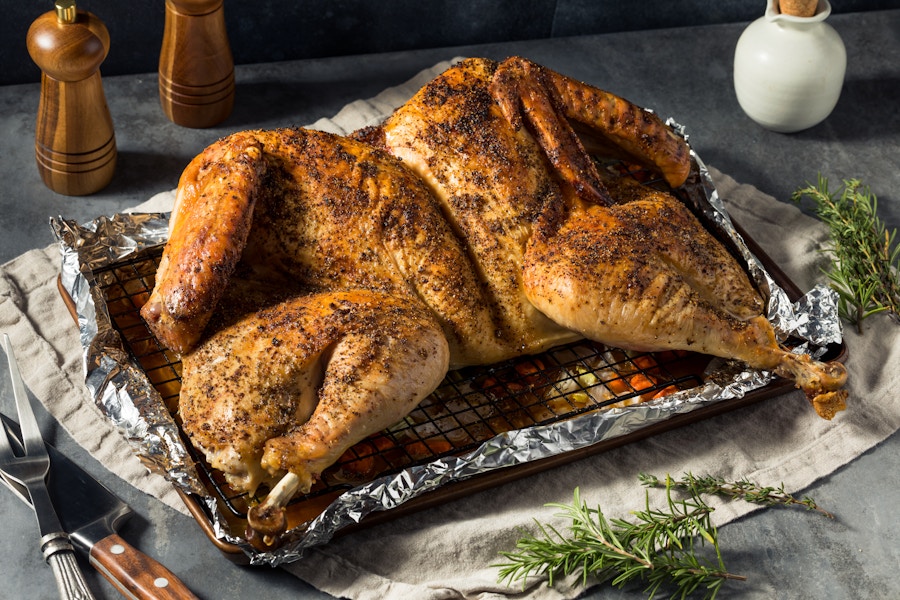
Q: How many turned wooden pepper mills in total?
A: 2